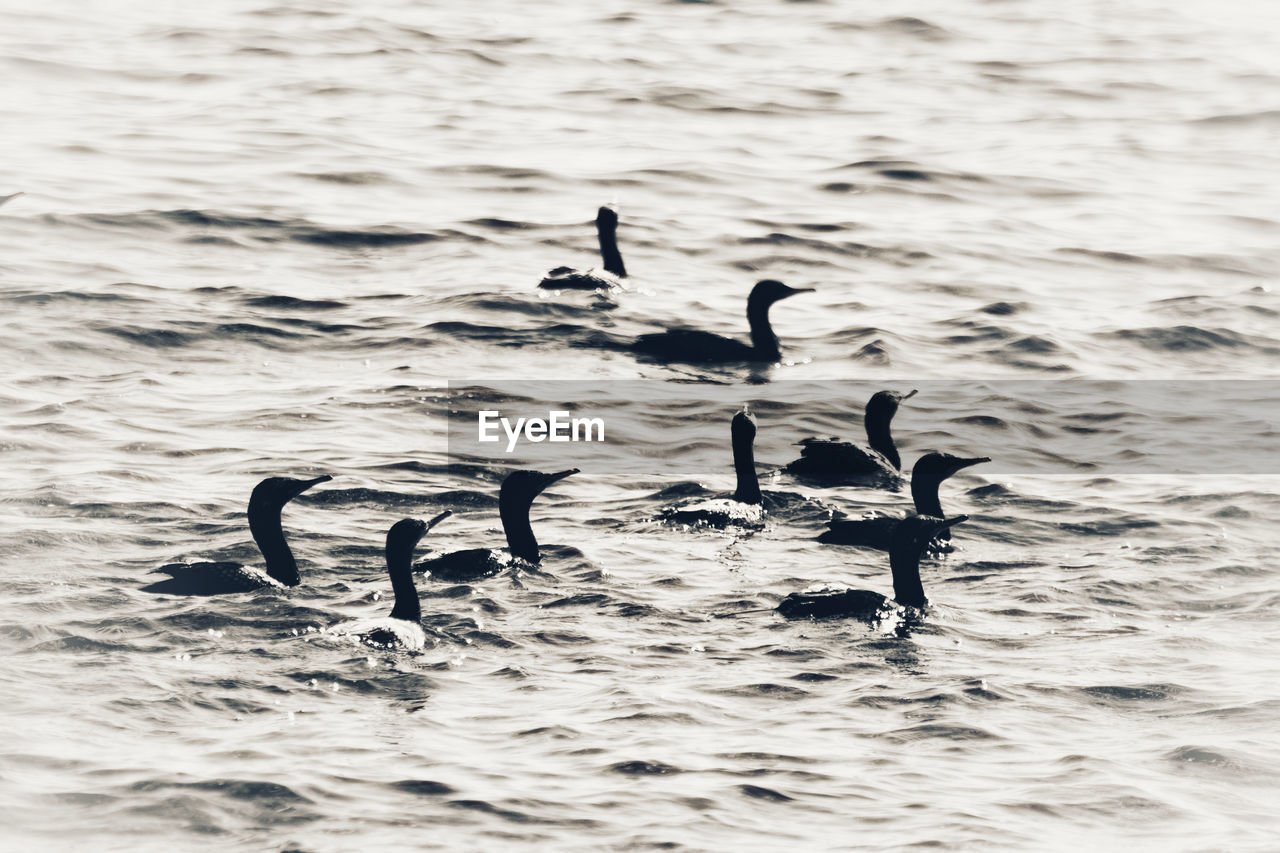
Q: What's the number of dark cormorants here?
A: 9